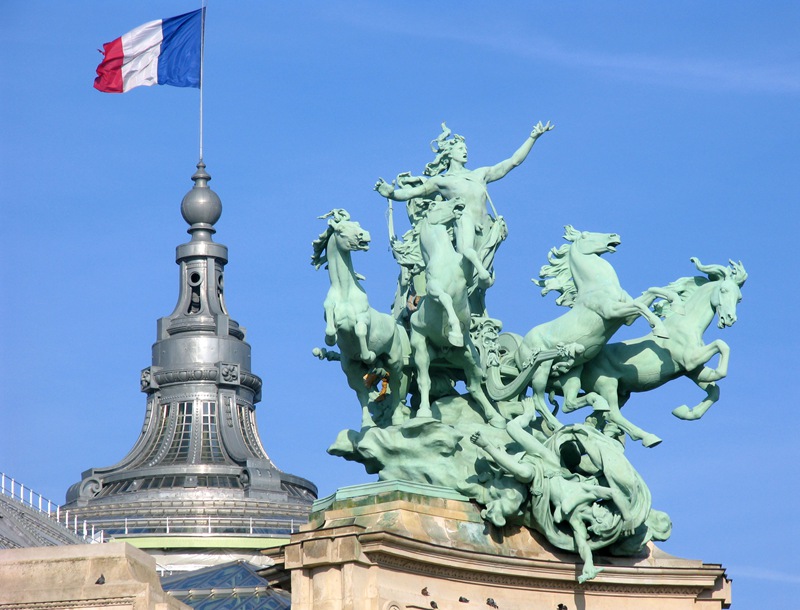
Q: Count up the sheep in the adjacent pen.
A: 0